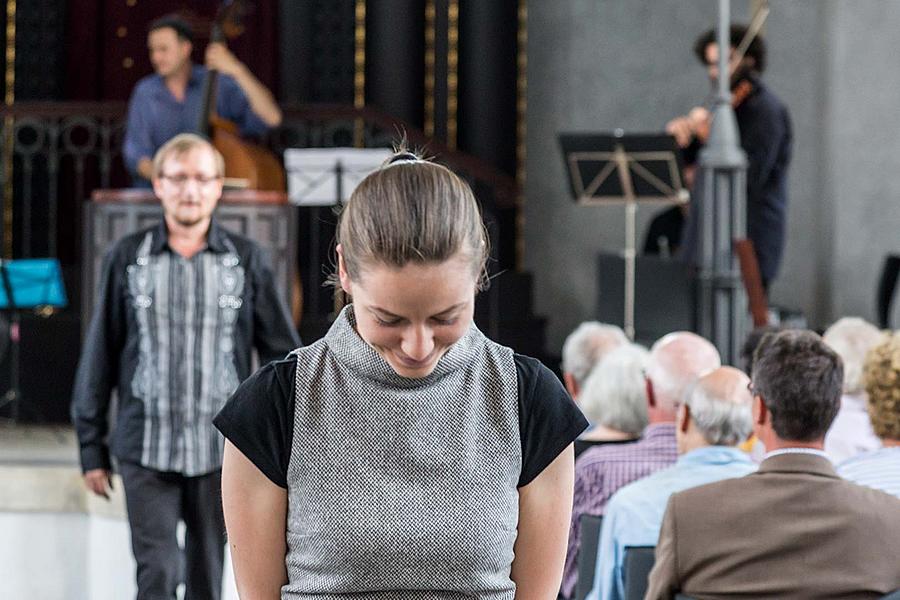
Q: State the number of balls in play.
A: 0